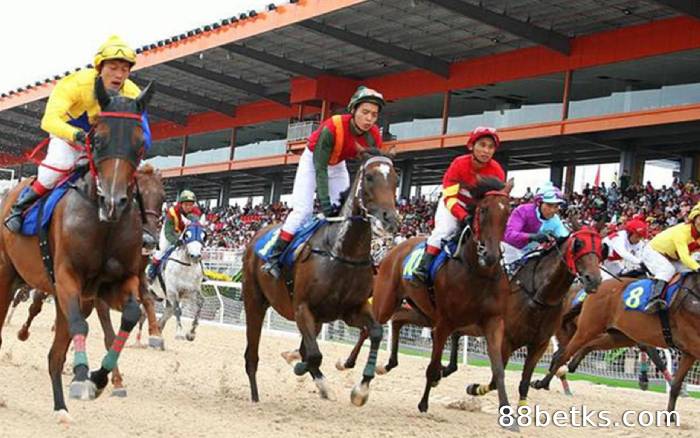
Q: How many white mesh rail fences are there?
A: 1